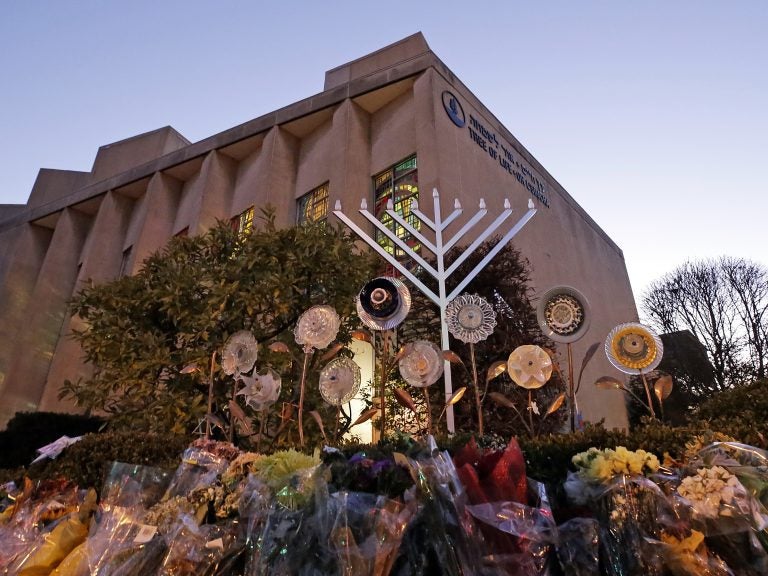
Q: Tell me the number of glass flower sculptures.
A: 10